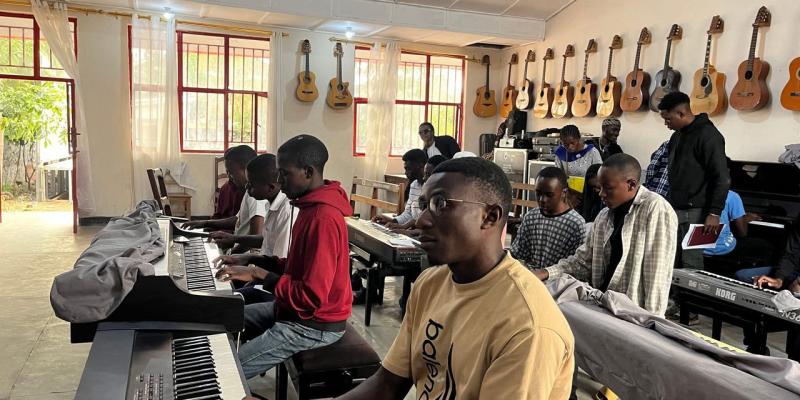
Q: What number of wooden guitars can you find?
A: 14